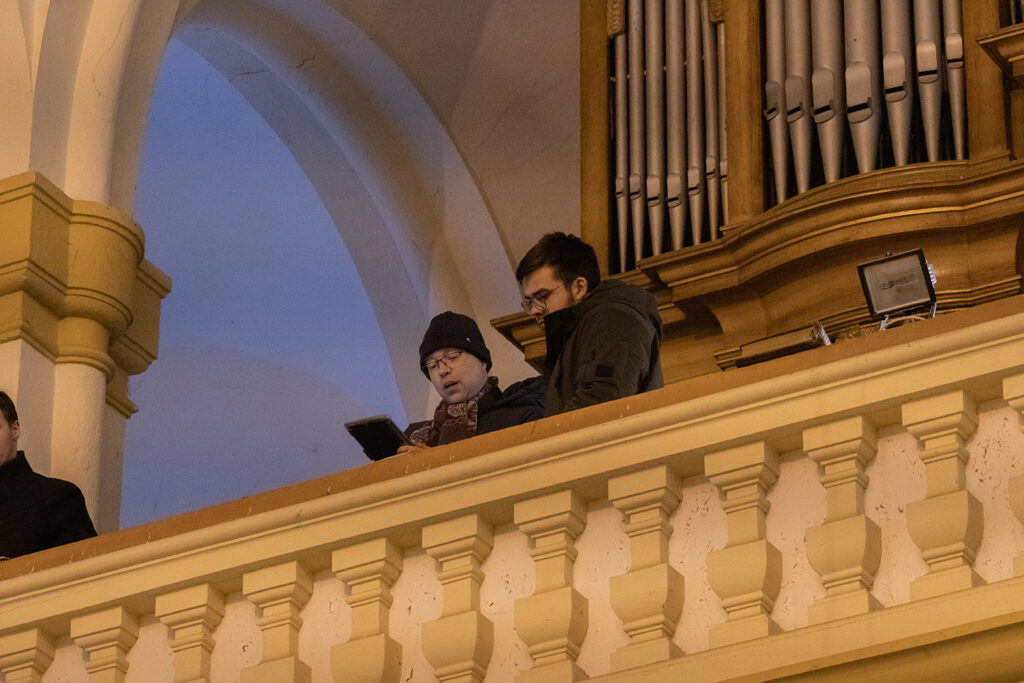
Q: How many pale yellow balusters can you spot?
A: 12